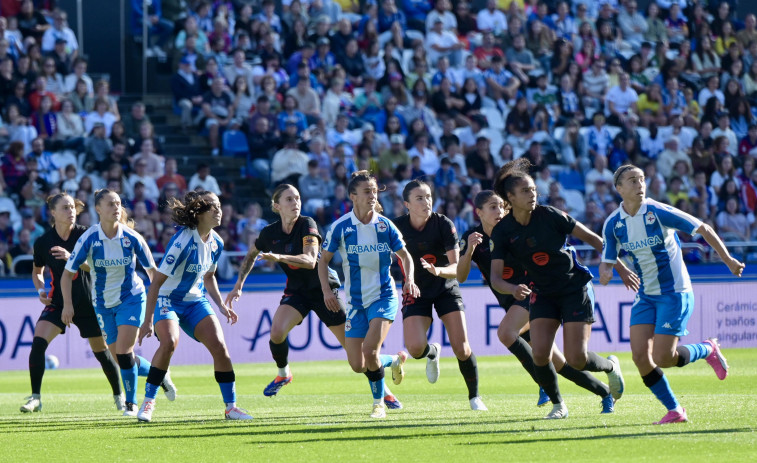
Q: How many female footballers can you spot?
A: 9